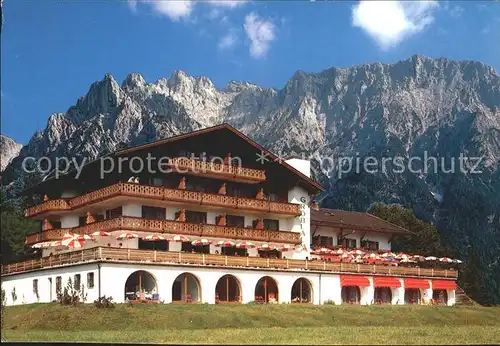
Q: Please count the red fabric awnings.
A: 4